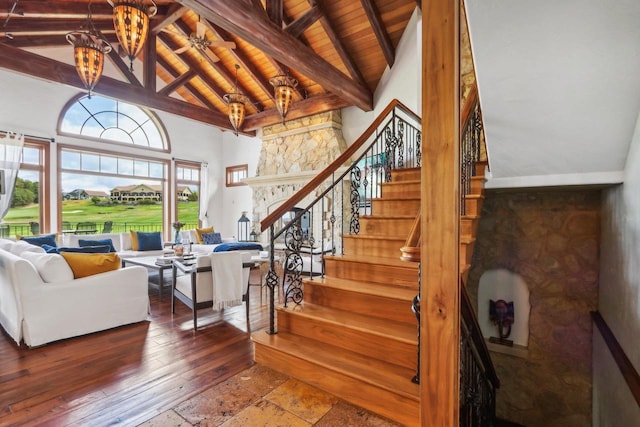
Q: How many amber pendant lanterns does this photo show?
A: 4